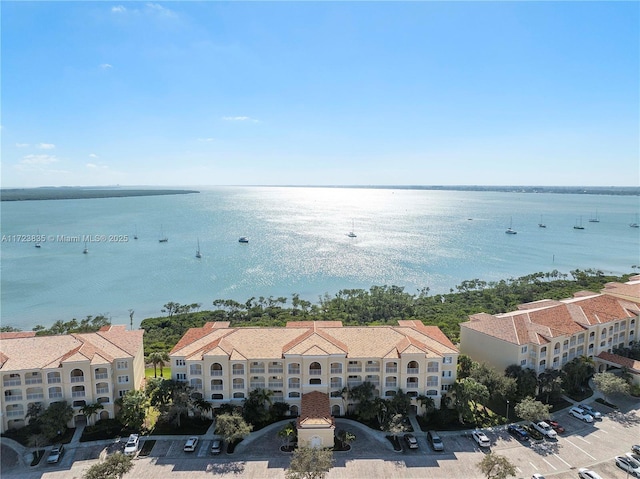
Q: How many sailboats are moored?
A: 11